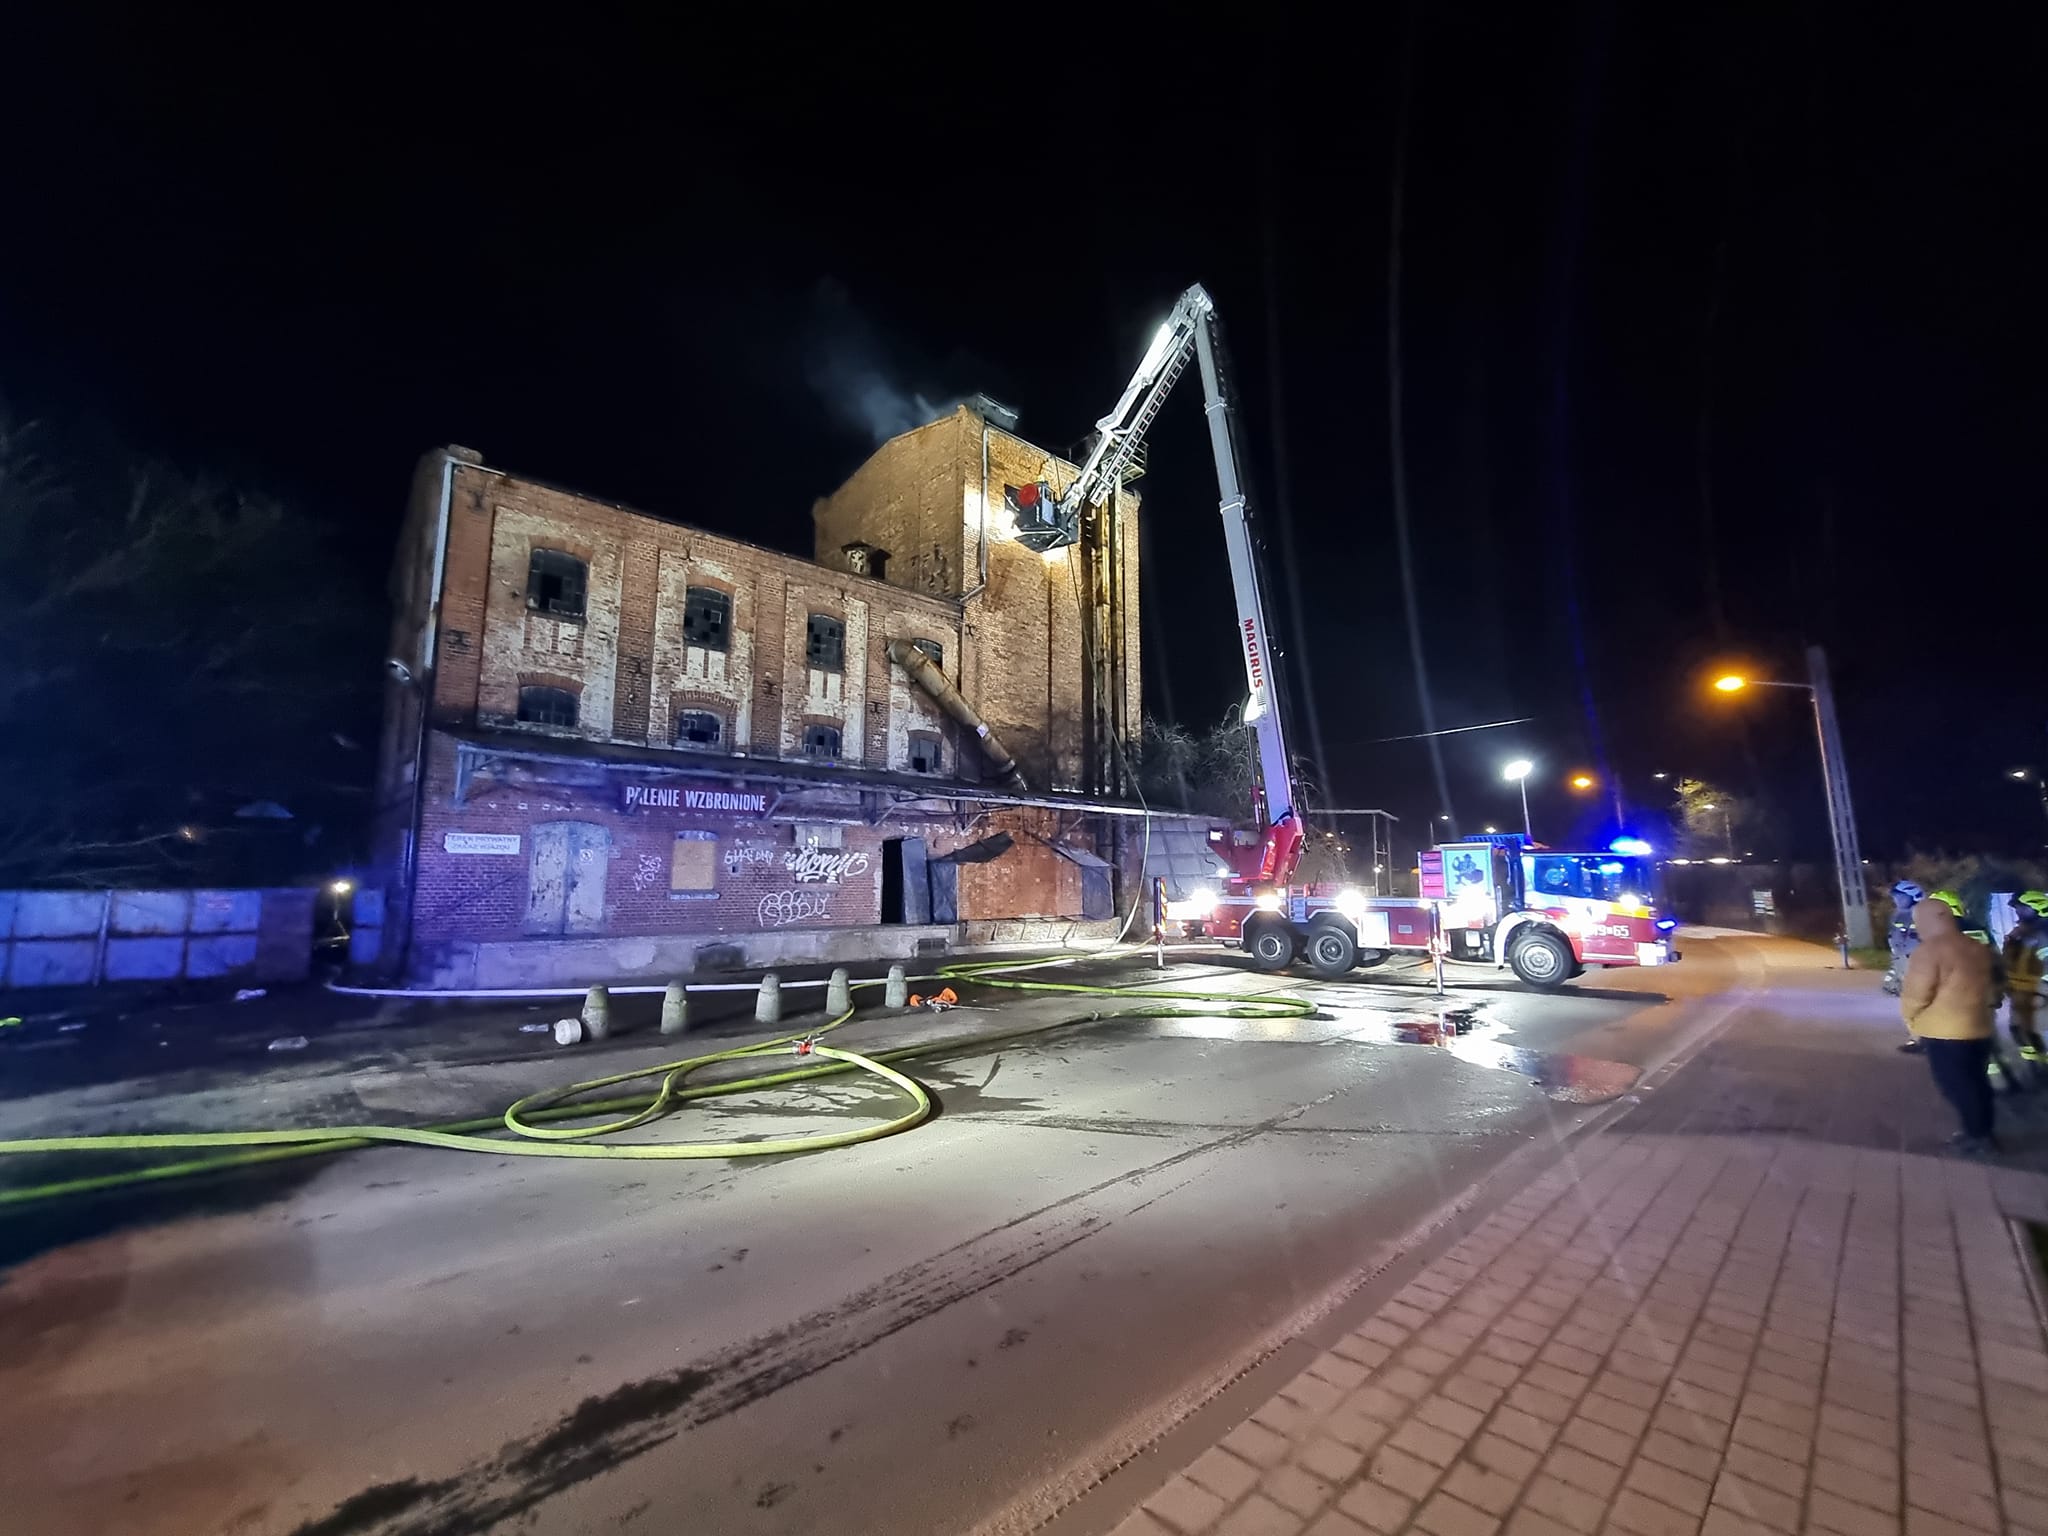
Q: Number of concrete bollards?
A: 5